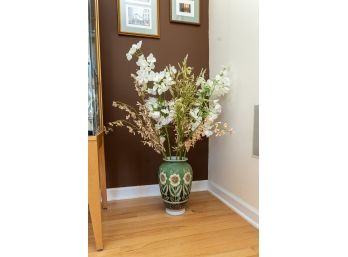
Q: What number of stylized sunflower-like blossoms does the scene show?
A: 3